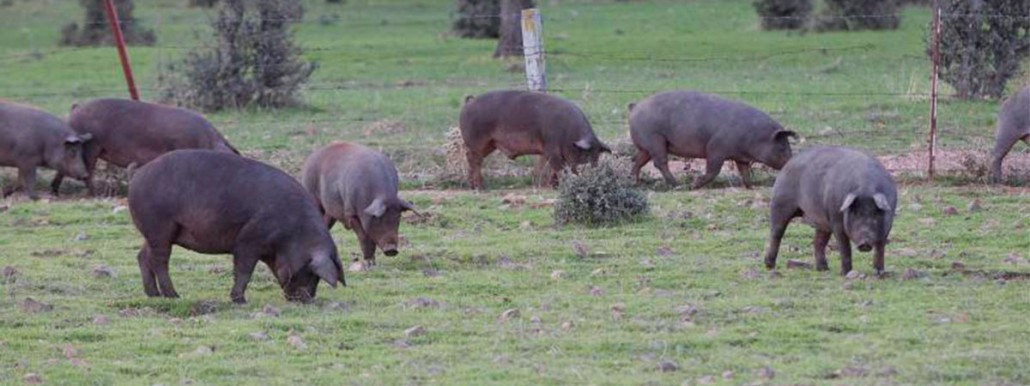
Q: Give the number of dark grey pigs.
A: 8